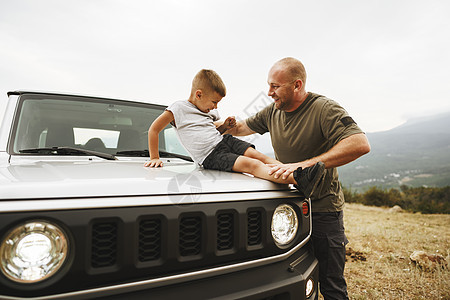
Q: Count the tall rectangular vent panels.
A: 5